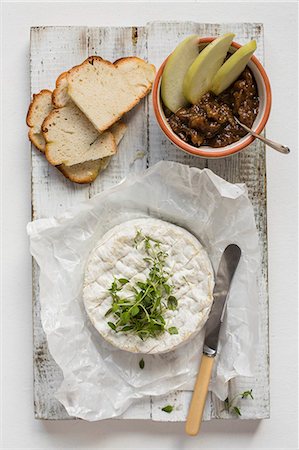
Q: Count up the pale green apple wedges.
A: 3